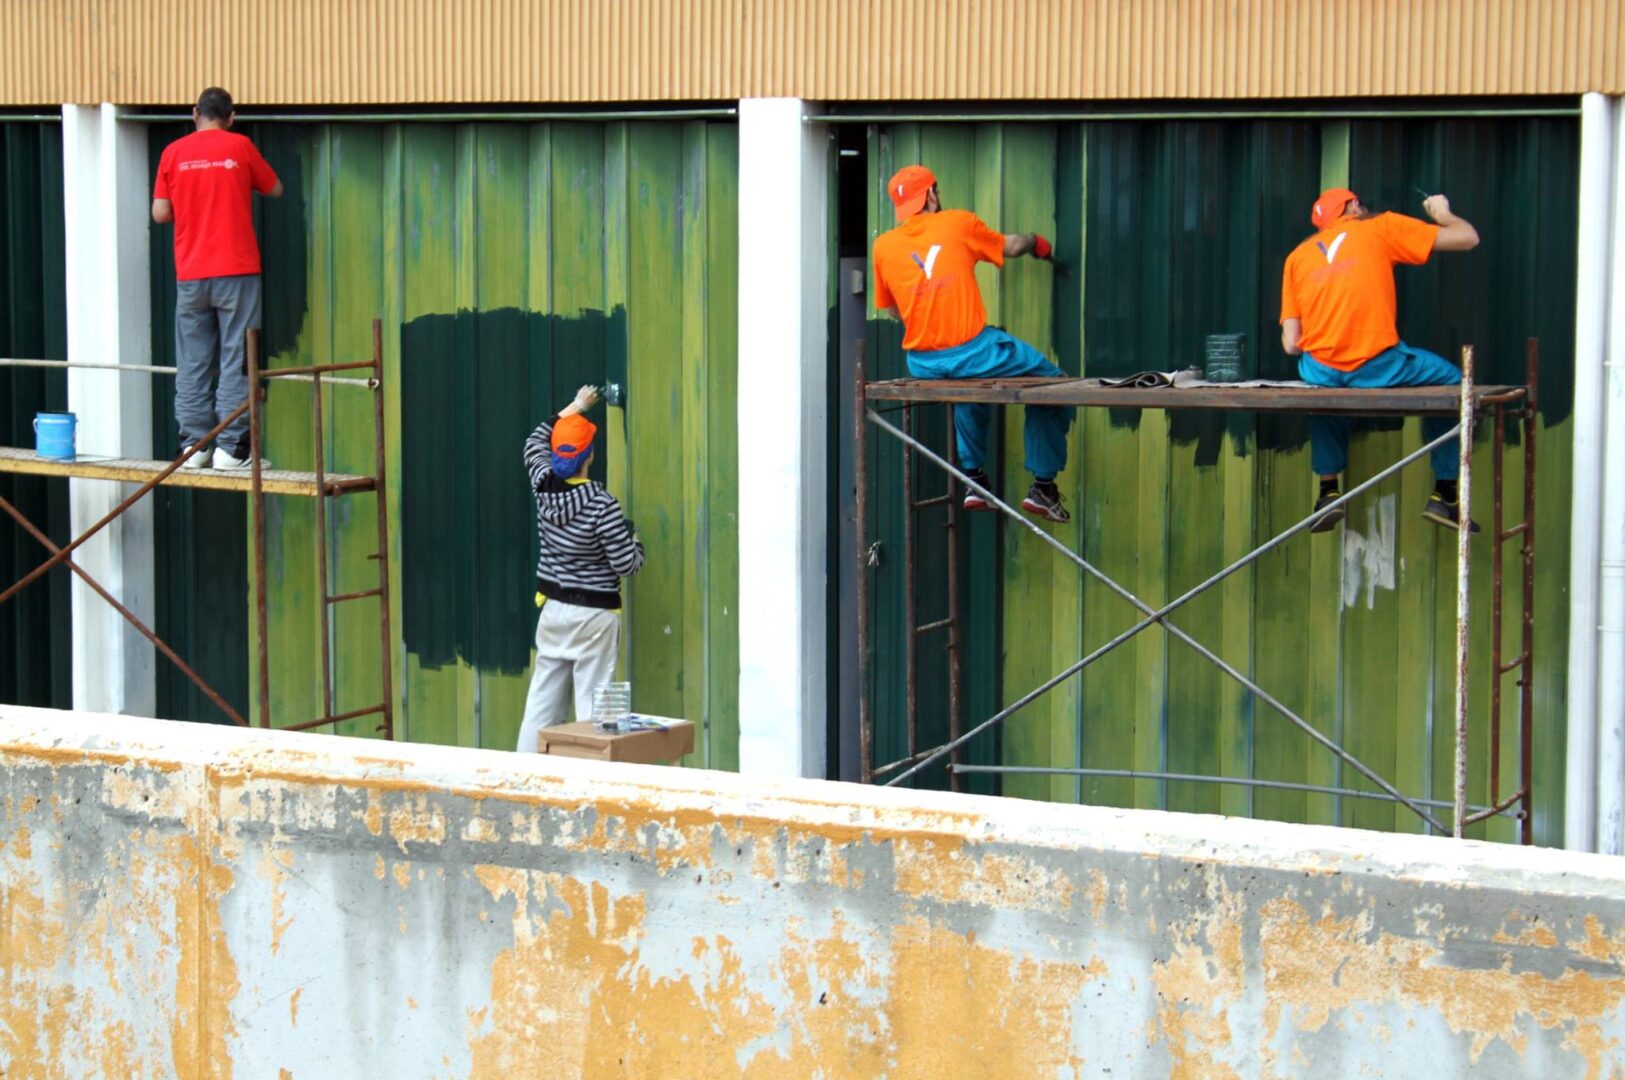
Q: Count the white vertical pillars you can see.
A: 3